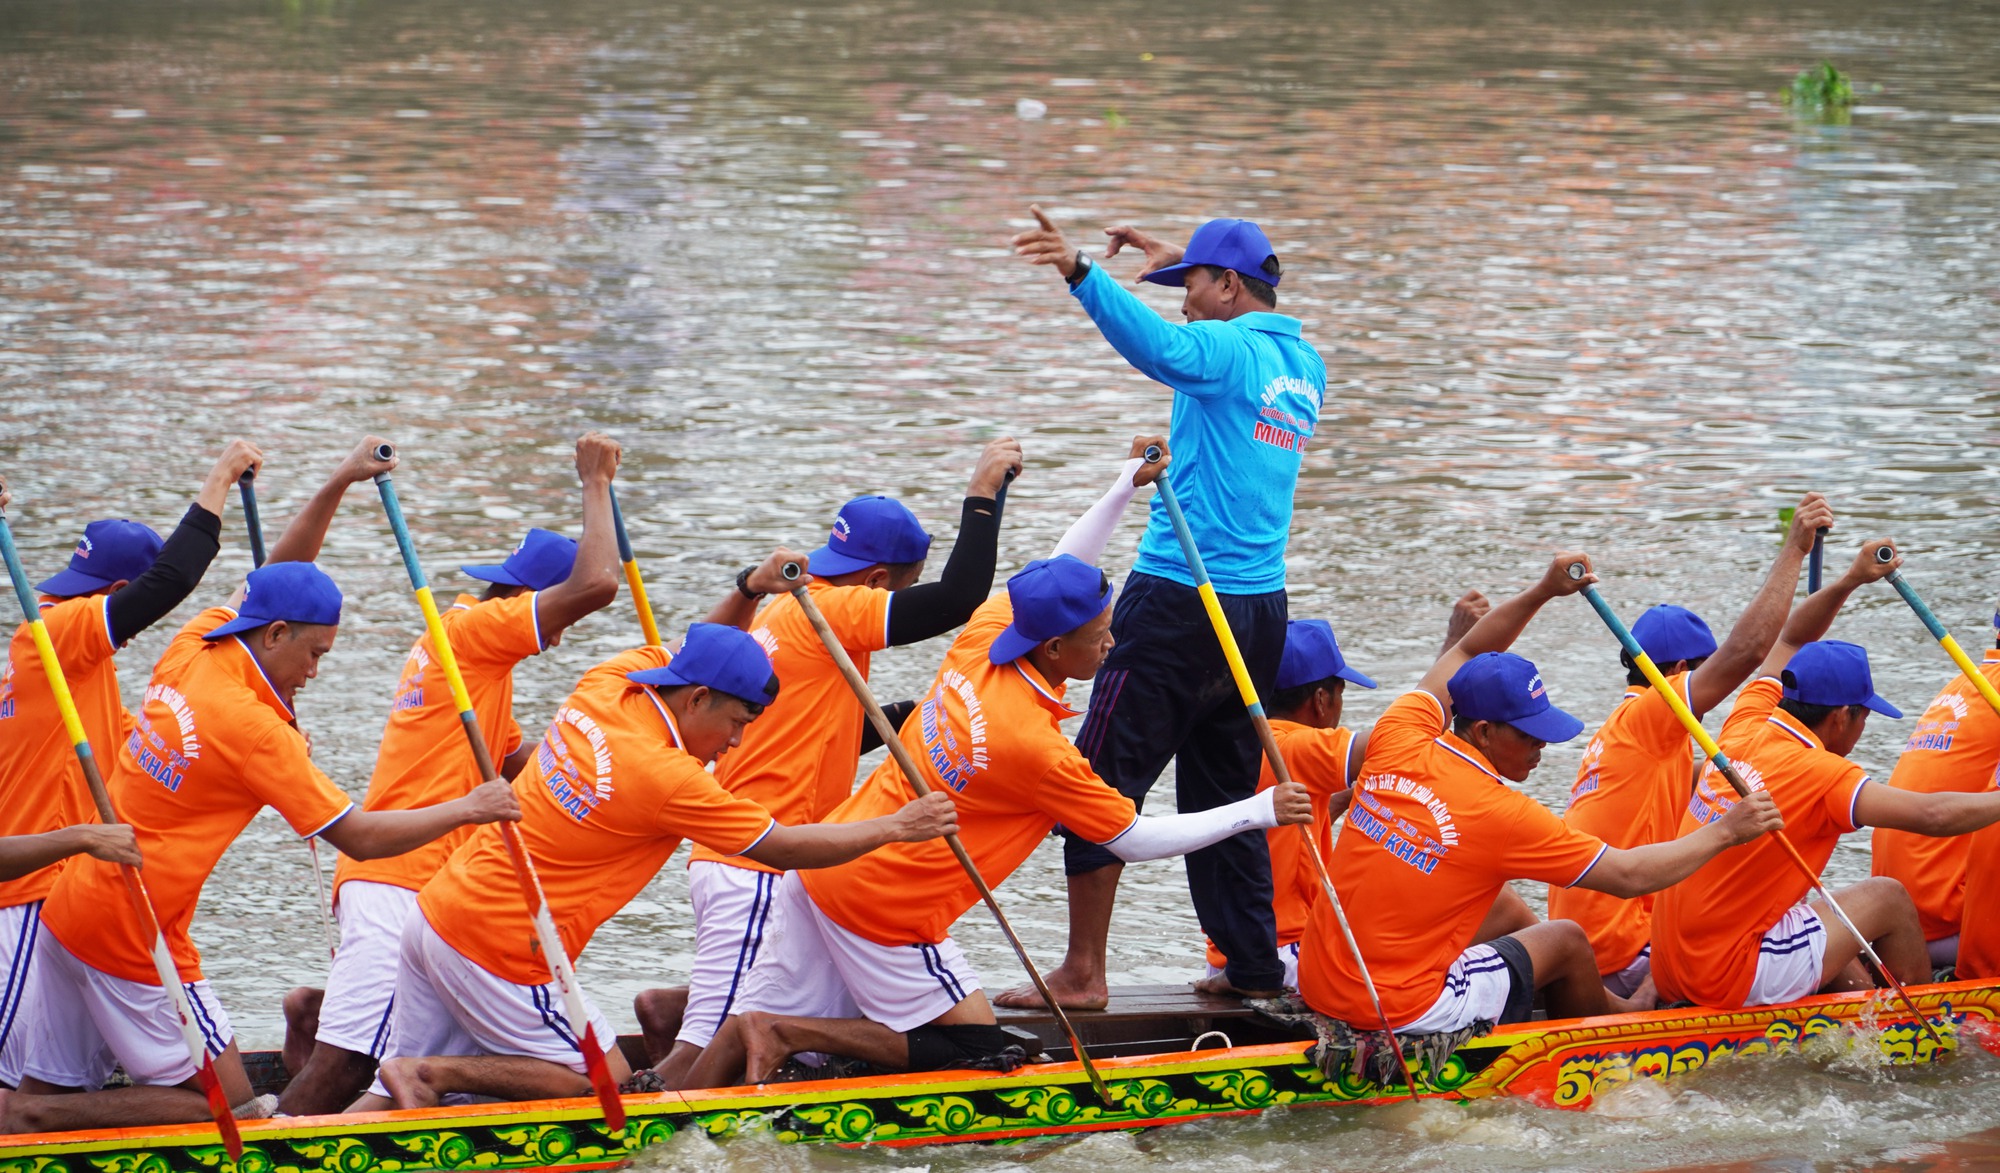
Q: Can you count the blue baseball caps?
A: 11